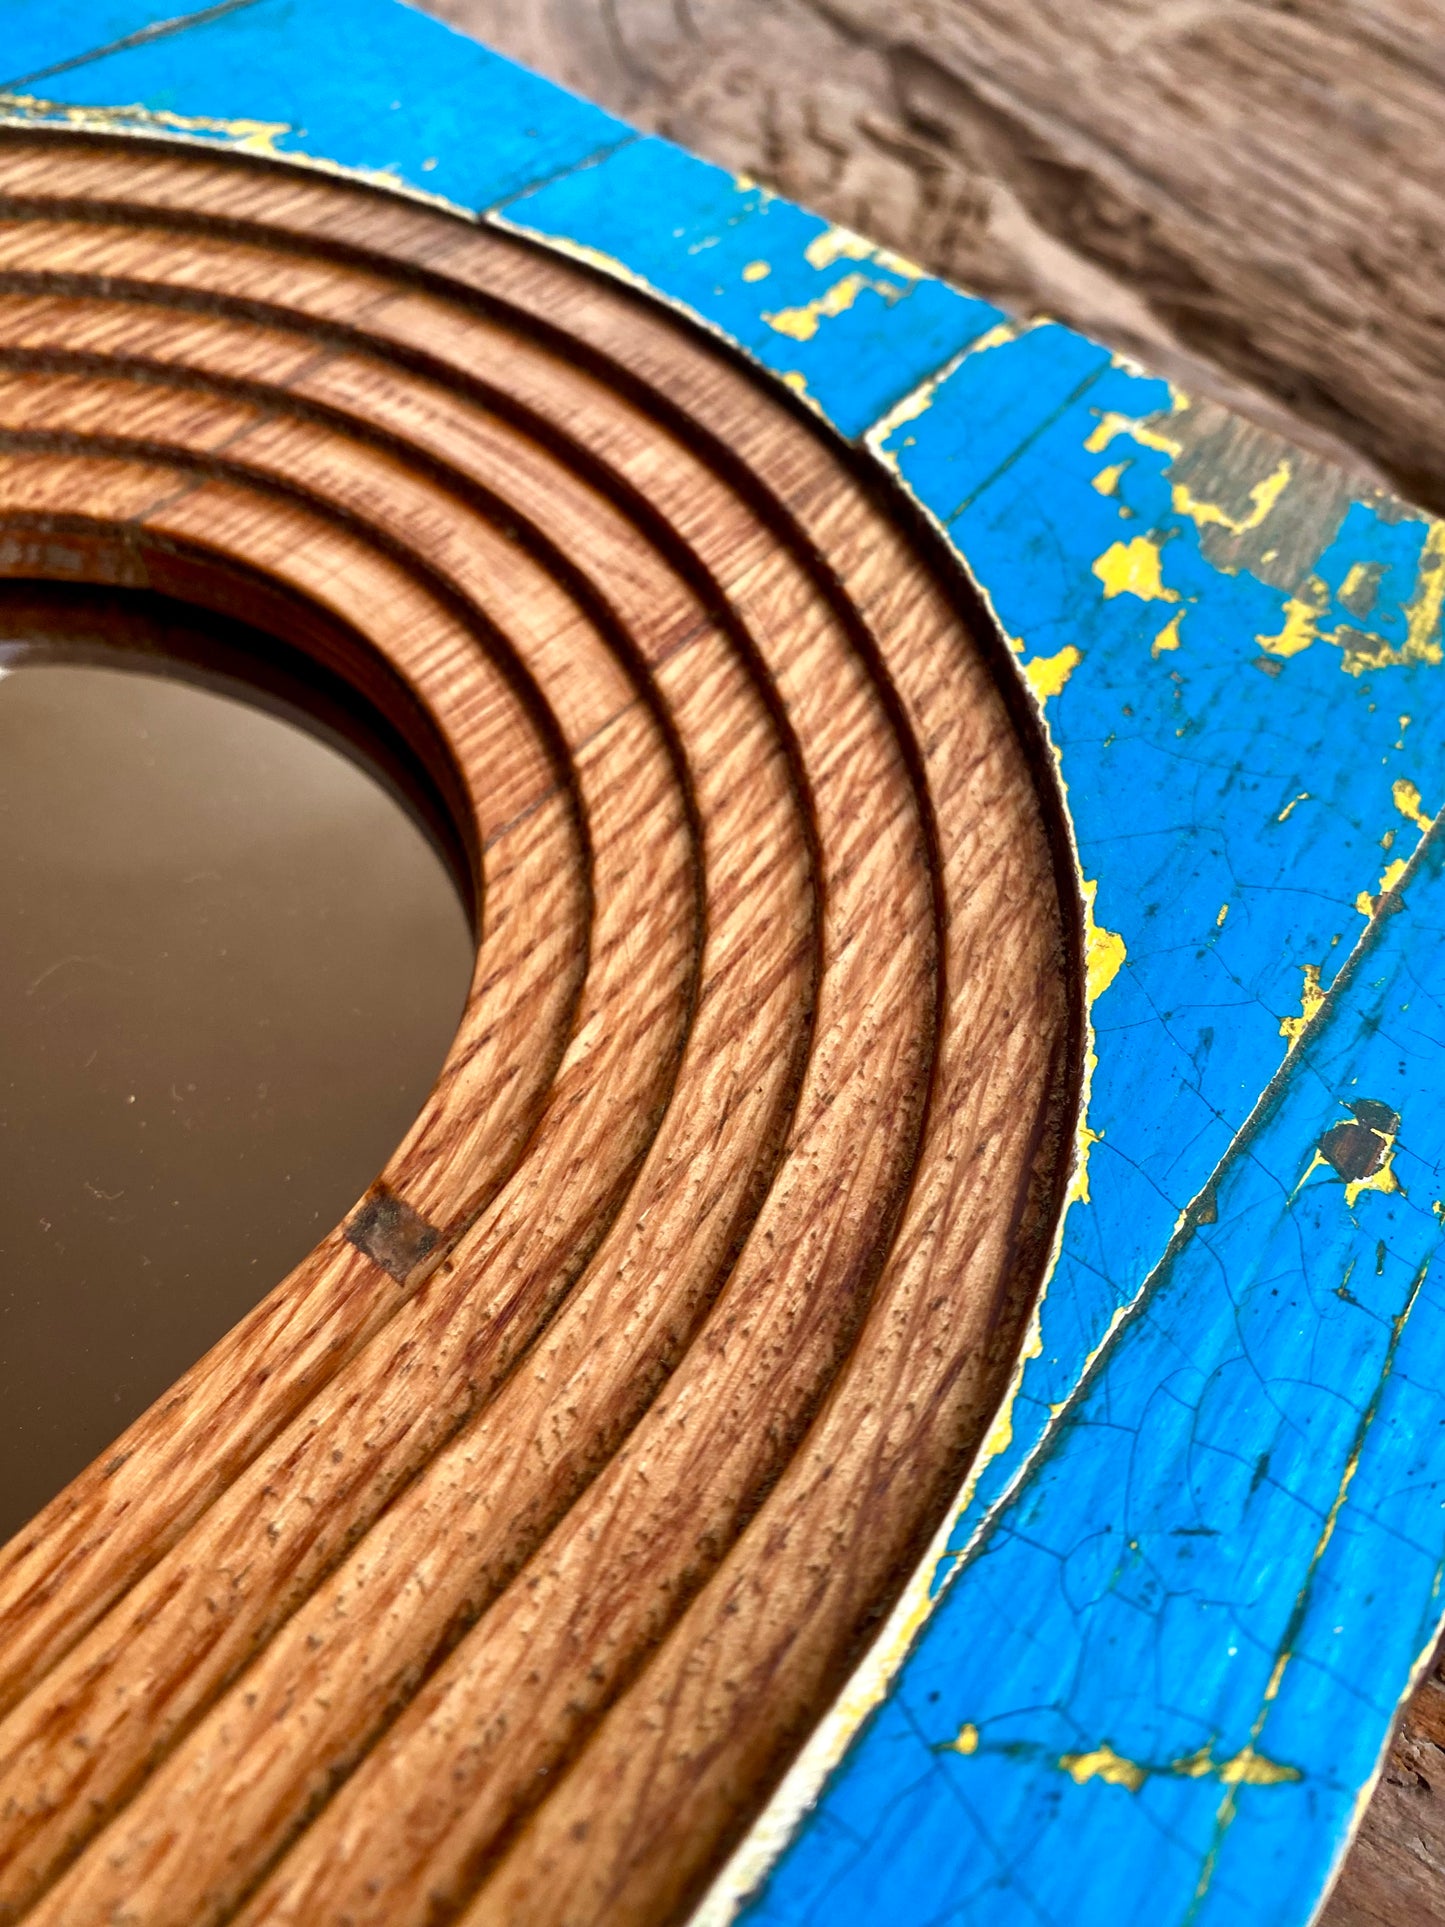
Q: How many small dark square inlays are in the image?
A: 1